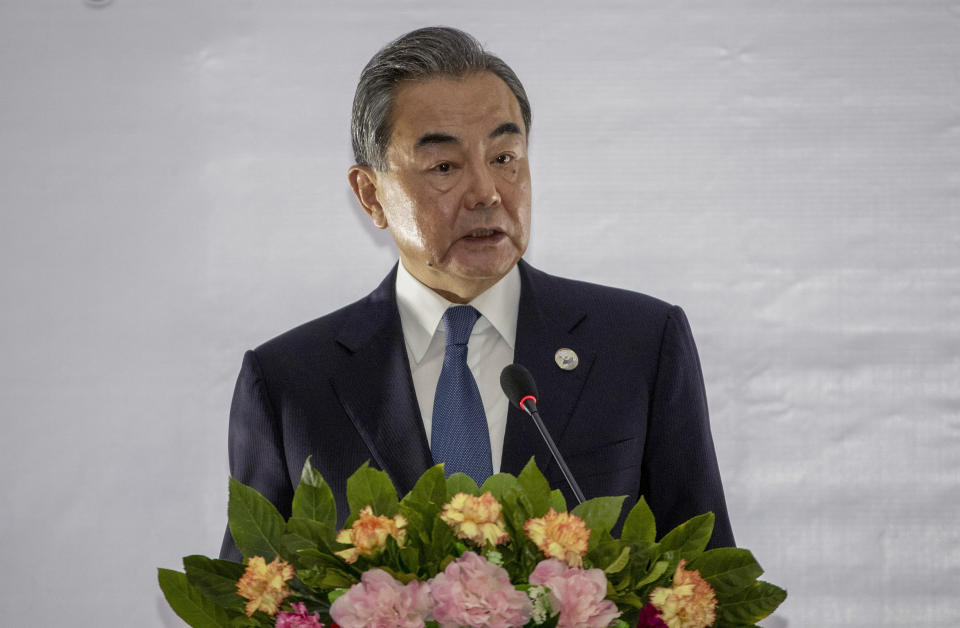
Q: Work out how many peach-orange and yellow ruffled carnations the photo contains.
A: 5